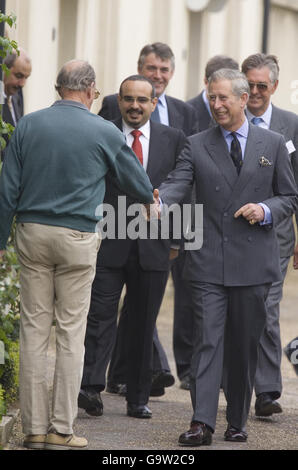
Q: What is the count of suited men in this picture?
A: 6